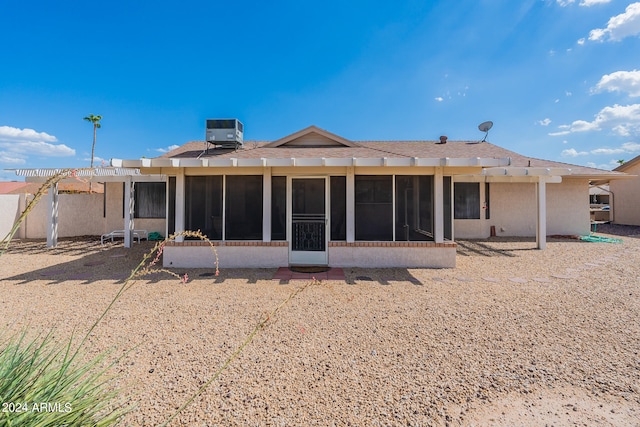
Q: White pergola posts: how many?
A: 3